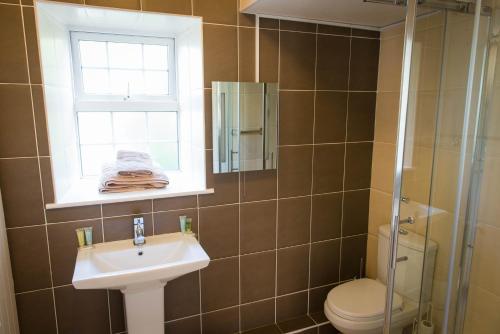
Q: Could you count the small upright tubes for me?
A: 4